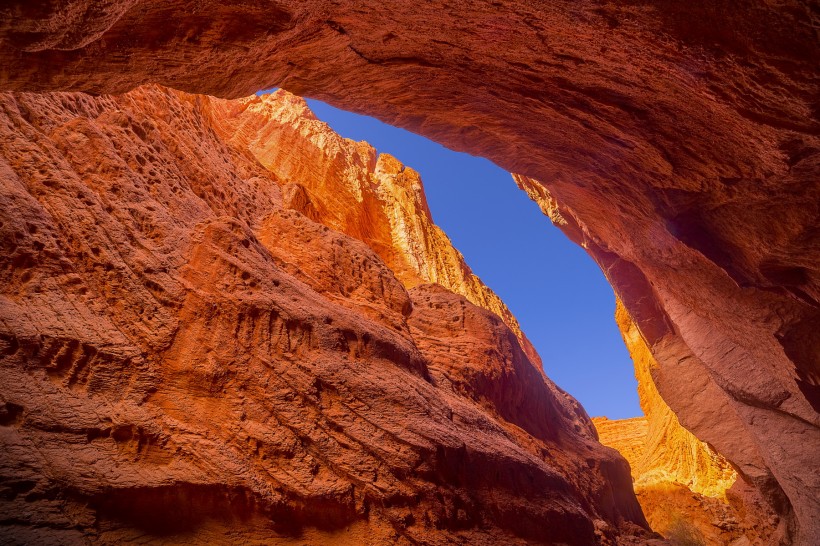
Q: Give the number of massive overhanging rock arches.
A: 1